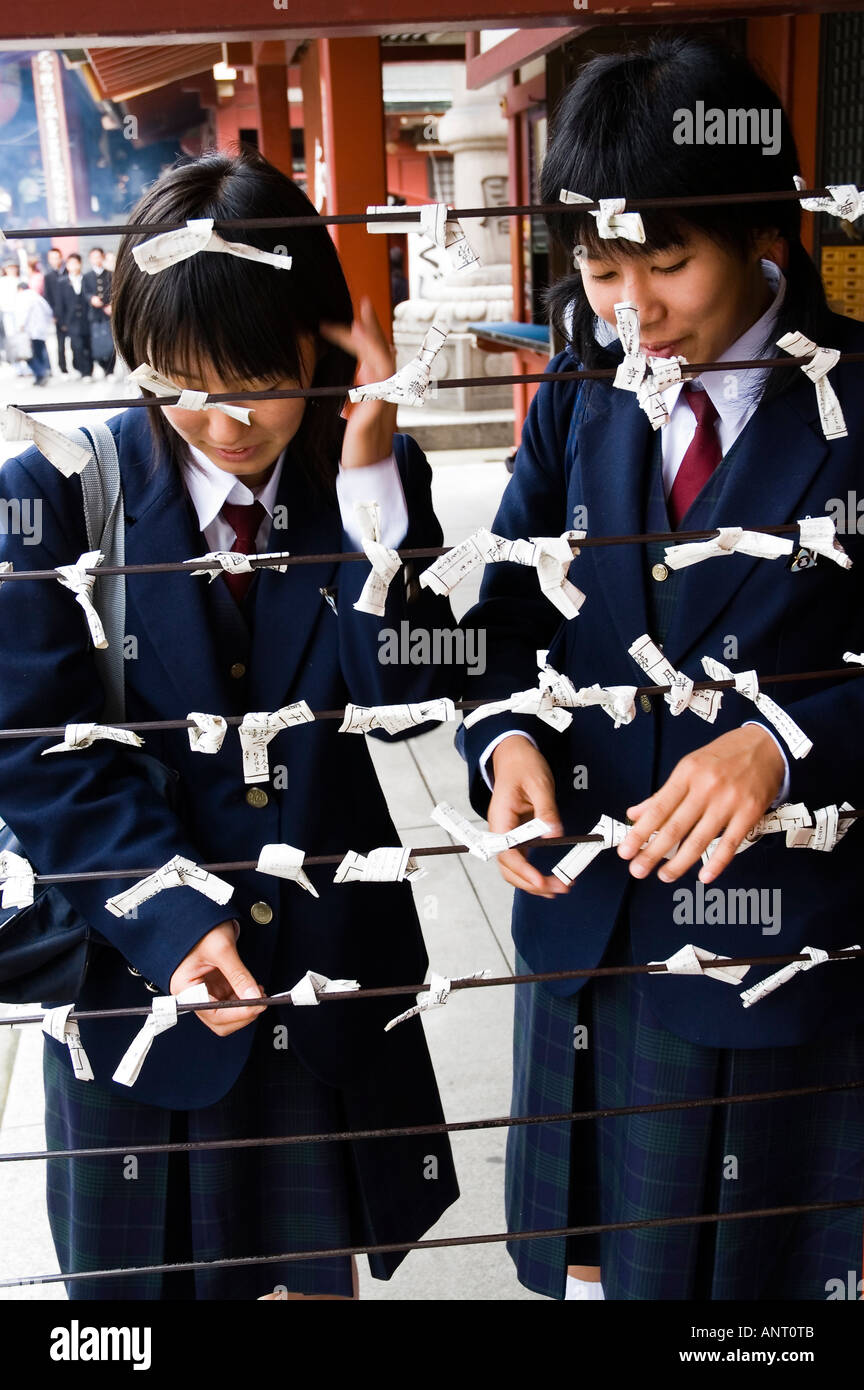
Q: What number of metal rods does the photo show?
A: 8